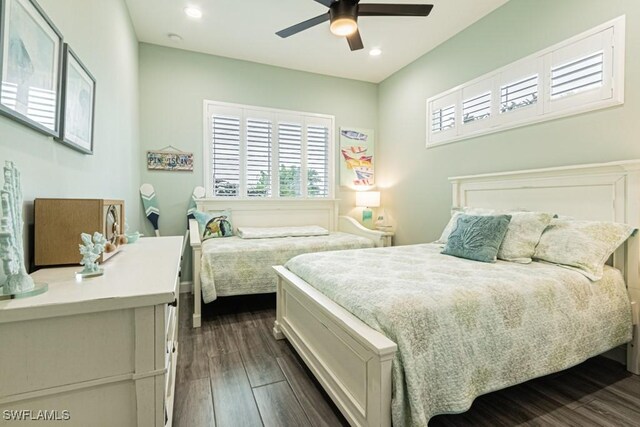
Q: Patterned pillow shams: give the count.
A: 2